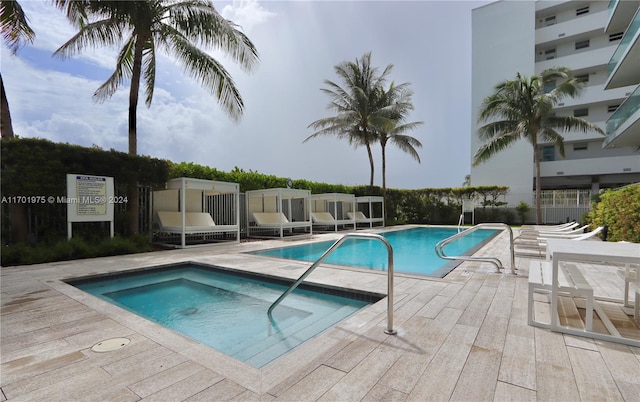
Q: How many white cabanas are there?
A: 4